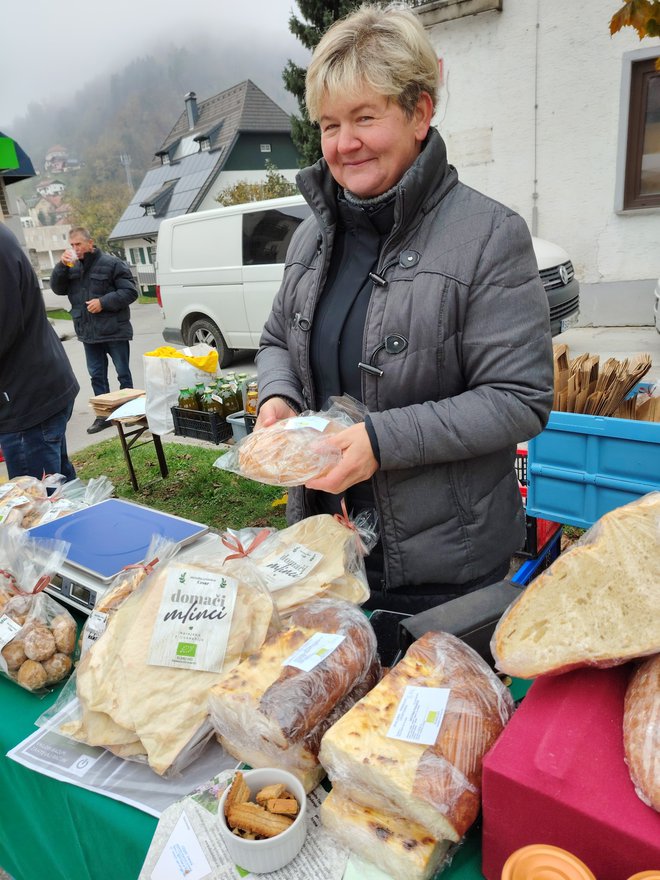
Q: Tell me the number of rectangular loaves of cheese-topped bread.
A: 4